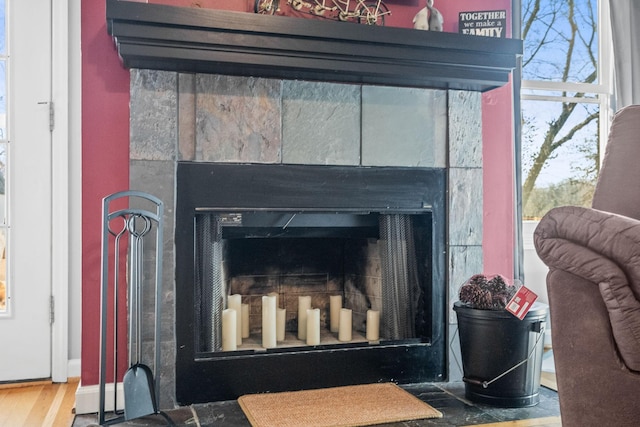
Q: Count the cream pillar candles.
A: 11